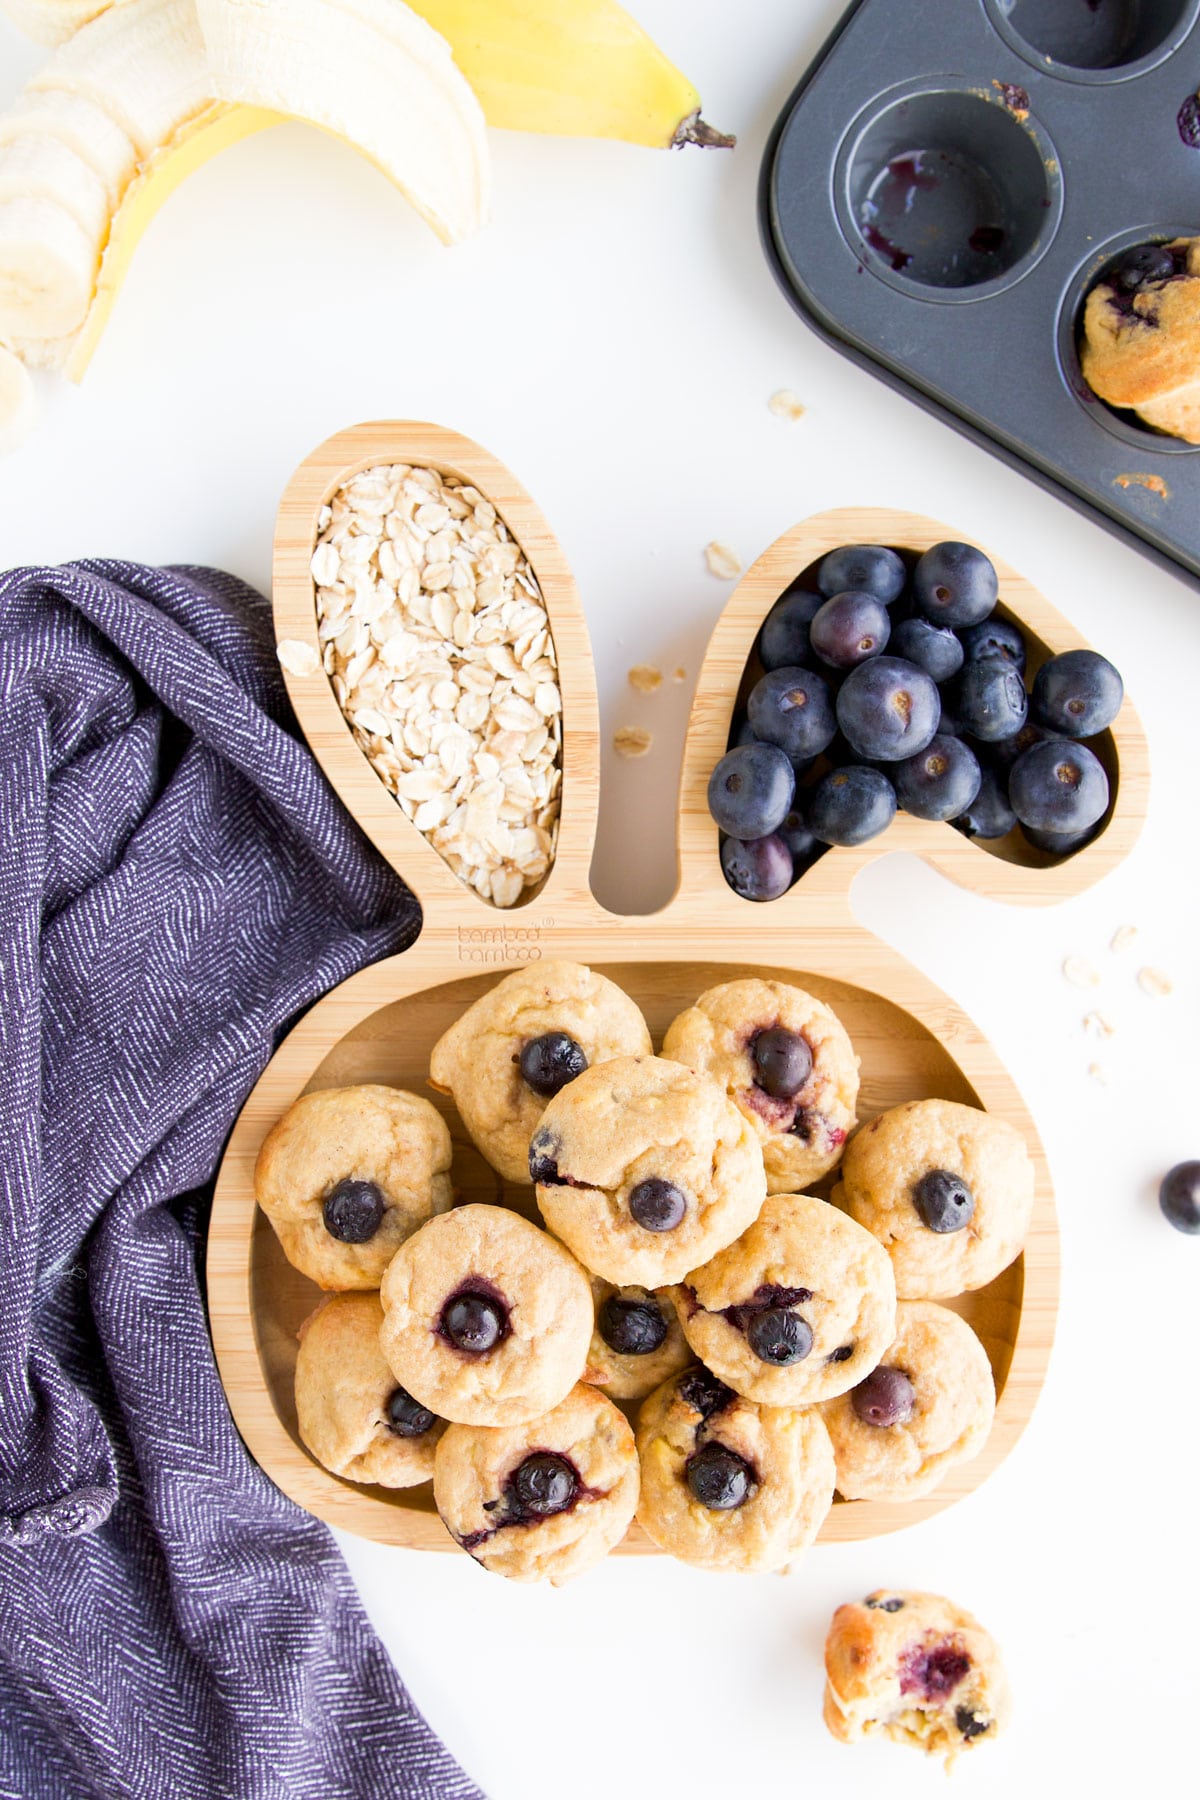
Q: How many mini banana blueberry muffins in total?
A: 14